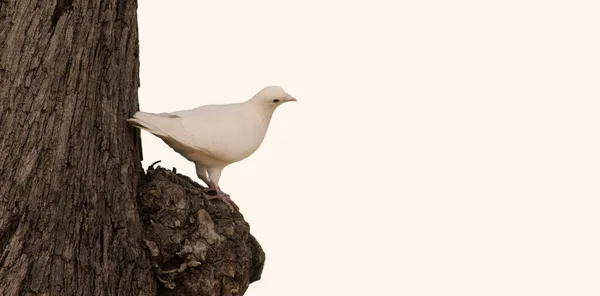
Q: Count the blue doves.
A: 0